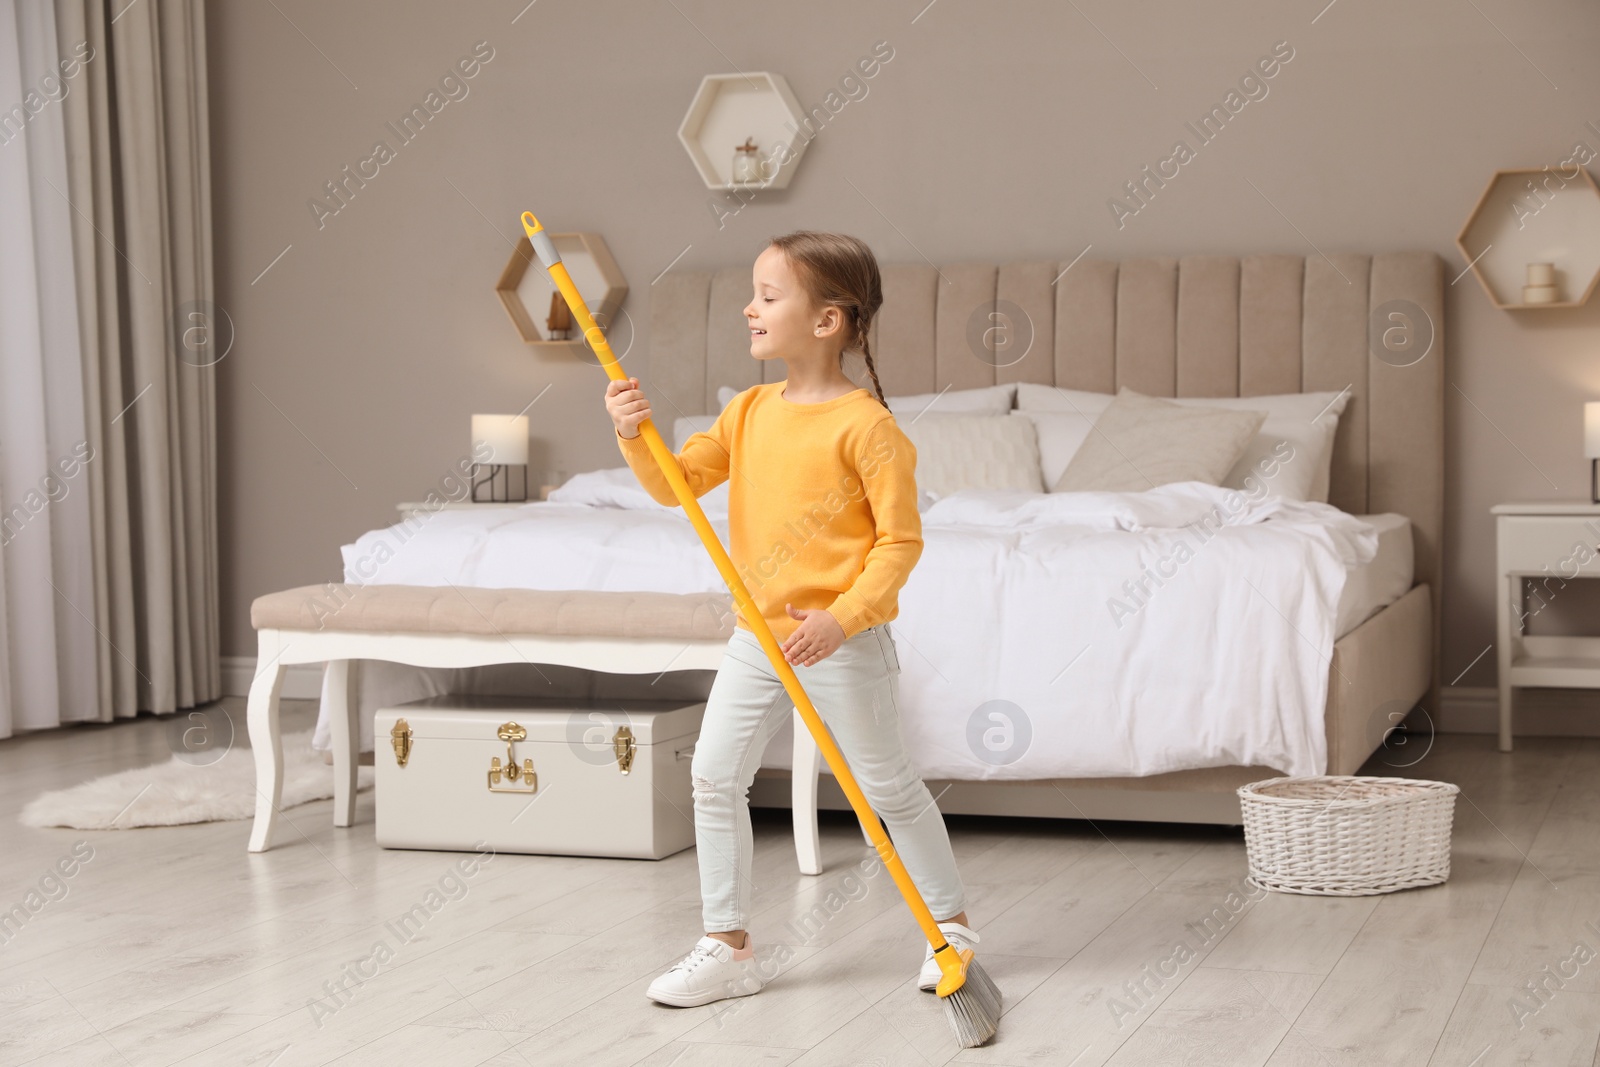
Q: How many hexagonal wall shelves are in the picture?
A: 3